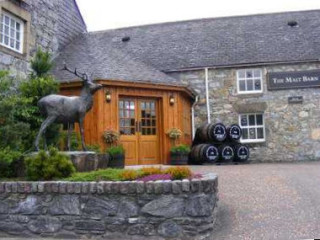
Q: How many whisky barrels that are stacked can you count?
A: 5